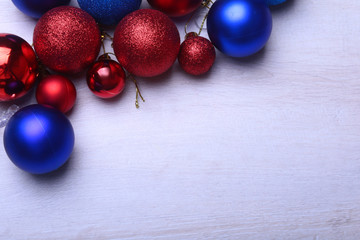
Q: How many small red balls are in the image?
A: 3